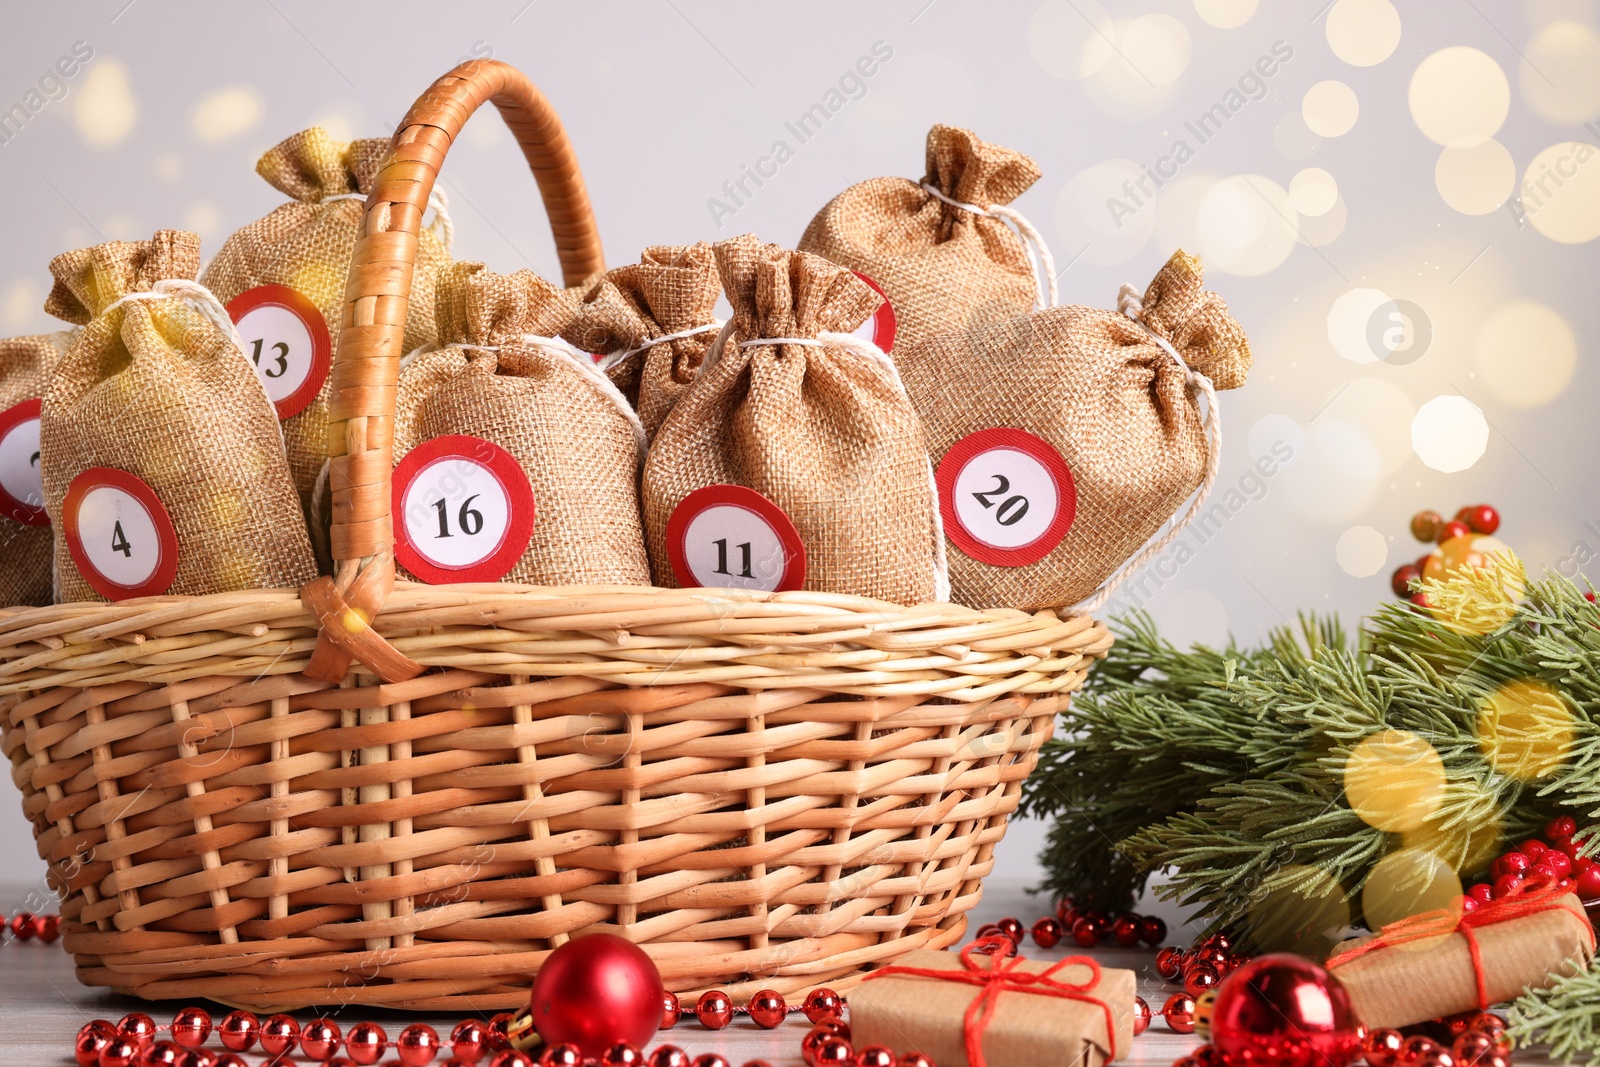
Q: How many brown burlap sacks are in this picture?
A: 8